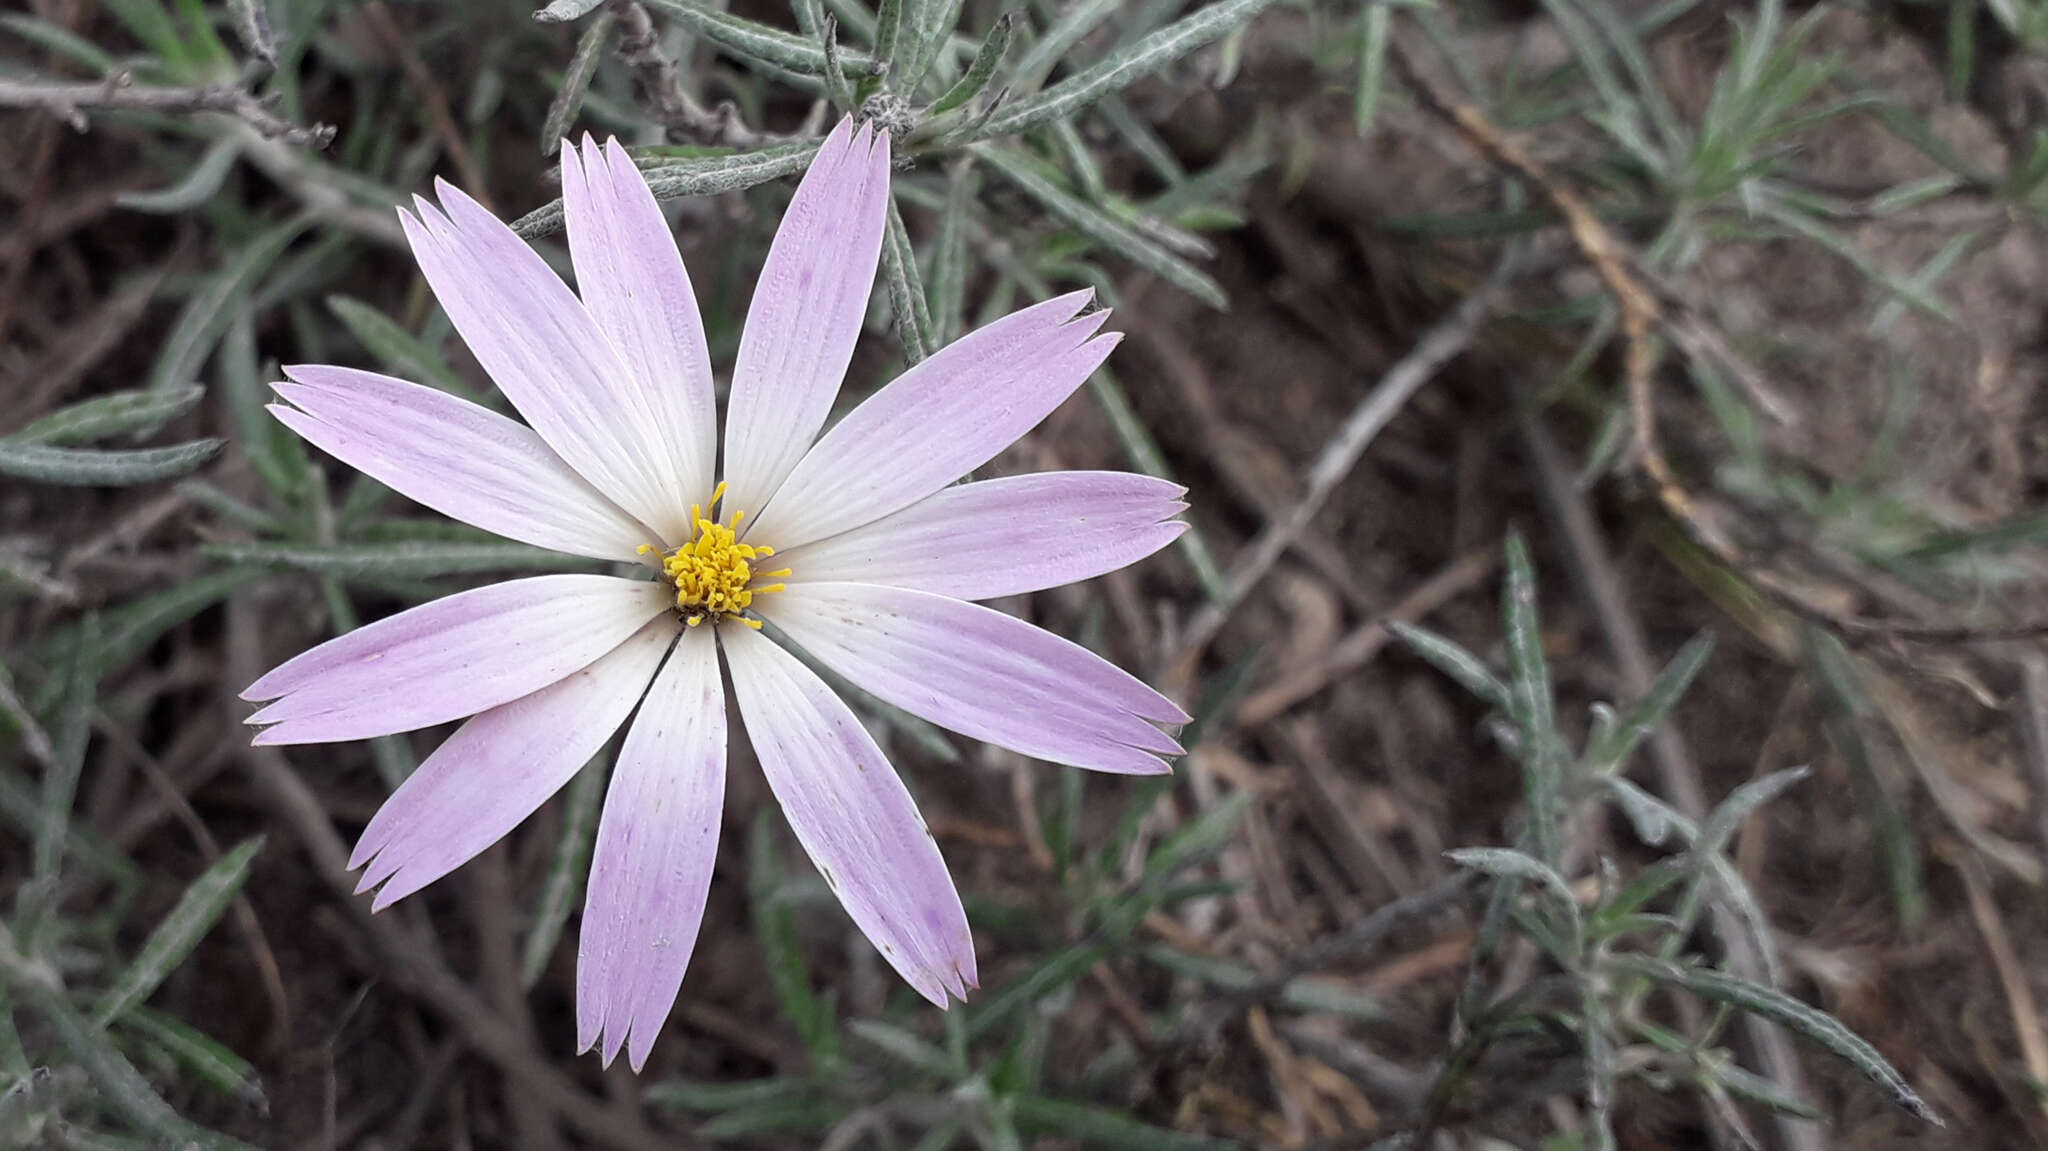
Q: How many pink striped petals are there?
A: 11